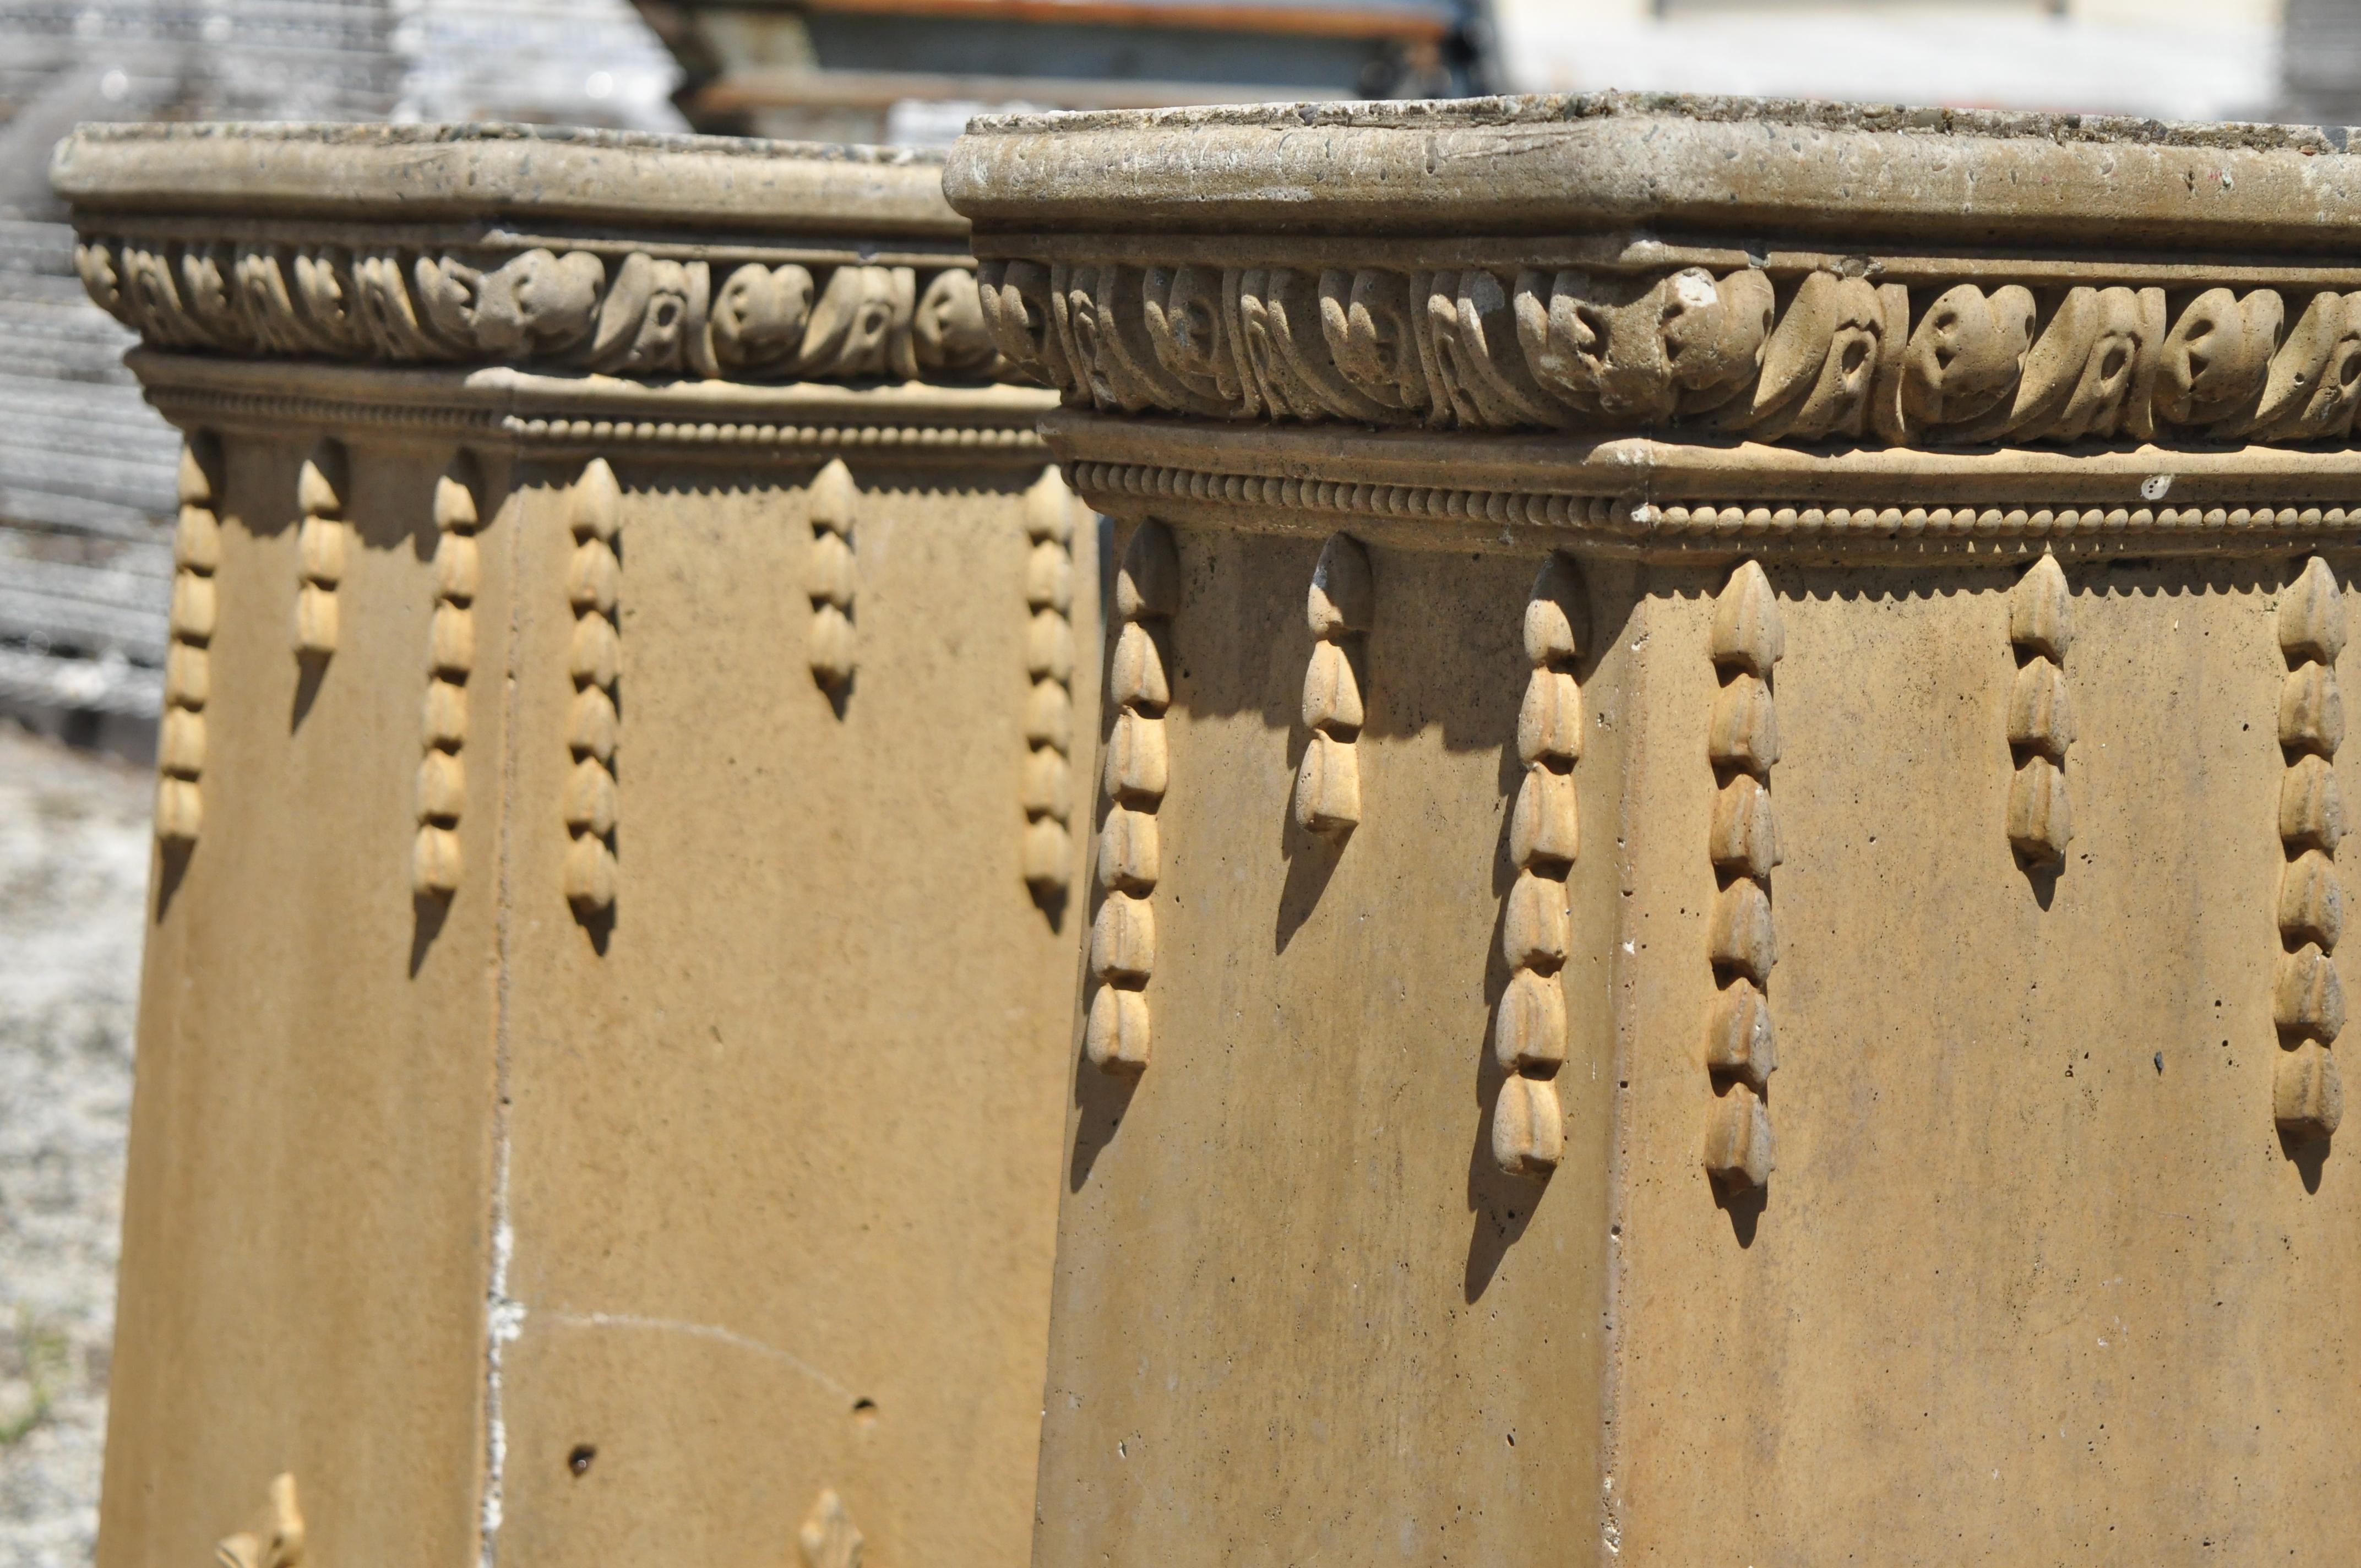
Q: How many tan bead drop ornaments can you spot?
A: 12